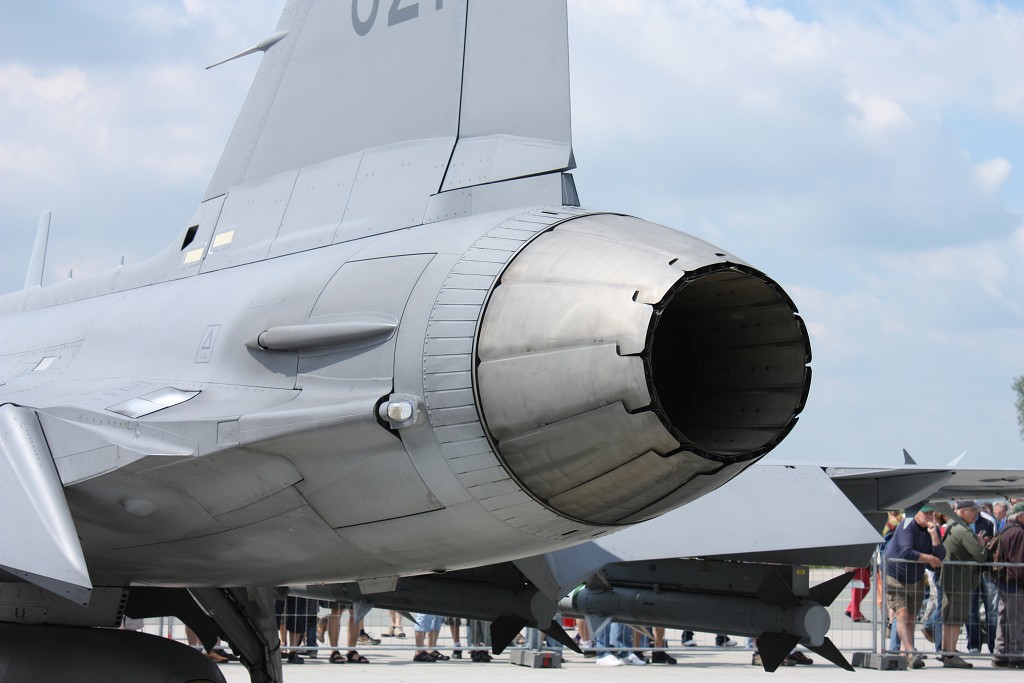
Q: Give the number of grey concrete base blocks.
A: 2